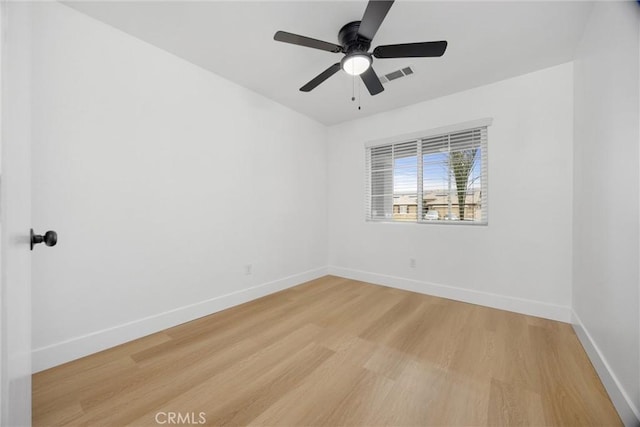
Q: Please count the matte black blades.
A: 5